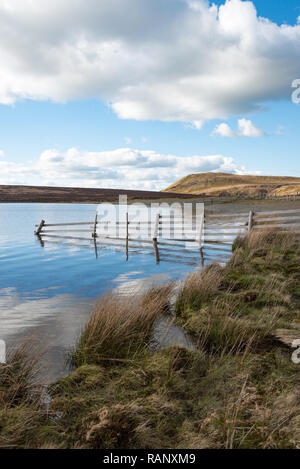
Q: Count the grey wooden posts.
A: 6